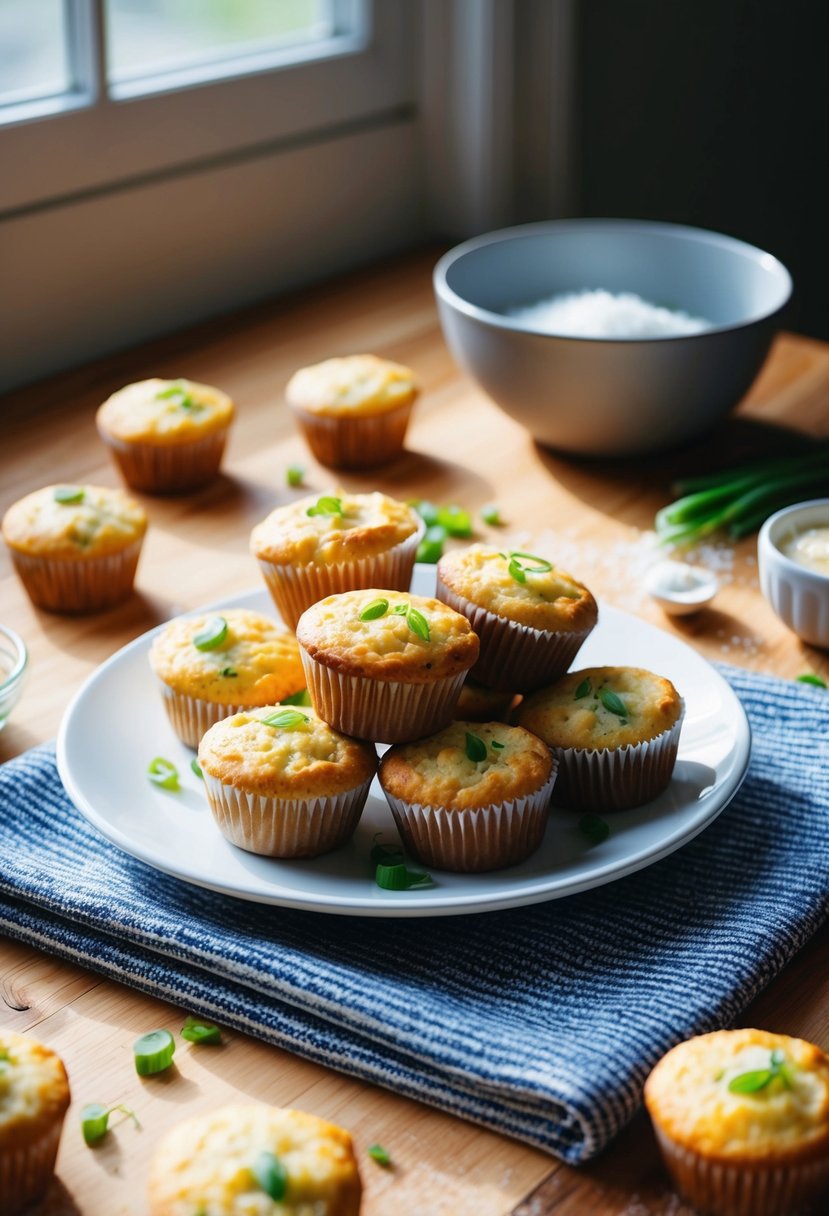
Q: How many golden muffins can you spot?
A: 13